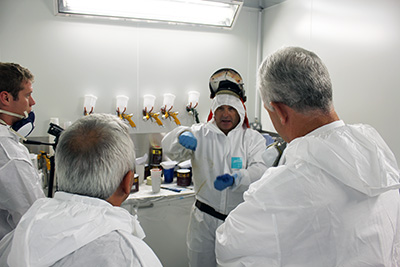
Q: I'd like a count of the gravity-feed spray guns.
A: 5